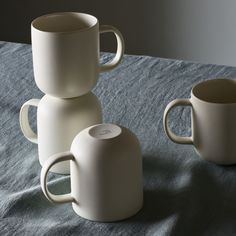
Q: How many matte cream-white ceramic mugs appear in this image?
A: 4